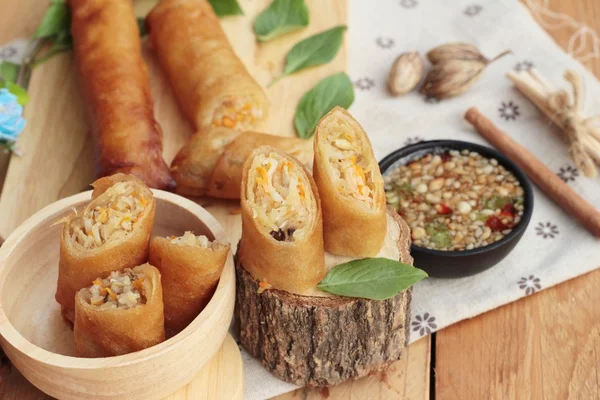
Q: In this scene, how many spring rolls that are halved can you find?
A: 5